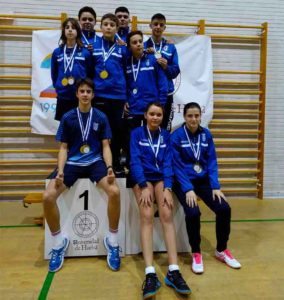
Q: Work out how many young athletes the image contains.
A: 9